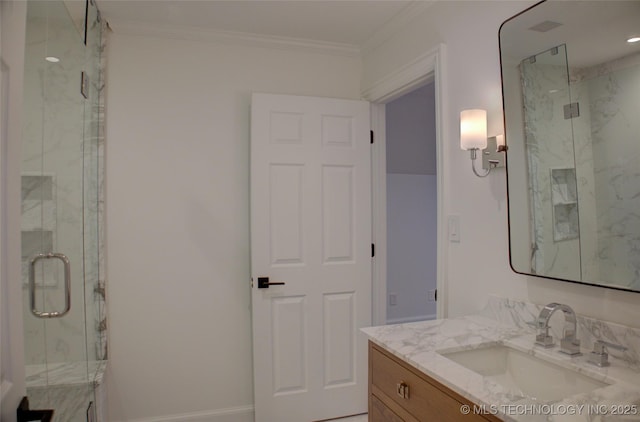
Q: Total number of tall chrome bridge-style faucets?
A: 1